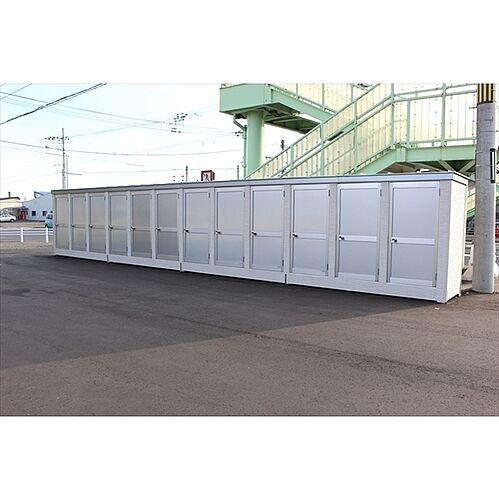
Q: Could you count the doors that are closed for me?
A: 12